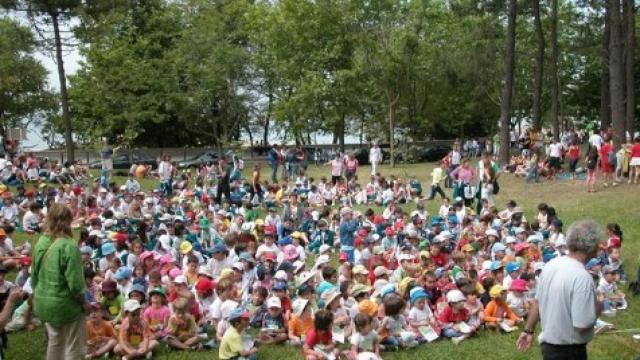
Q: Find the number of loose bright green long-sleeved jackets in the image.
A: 1